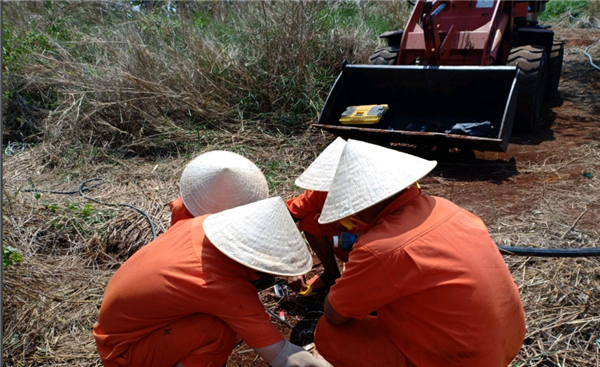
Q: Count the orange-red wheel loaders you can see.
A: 1